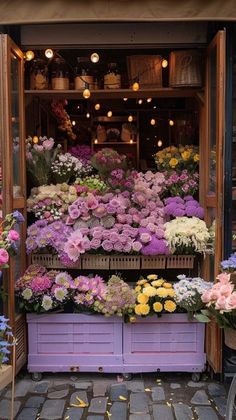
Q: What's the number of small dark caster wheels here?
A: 3